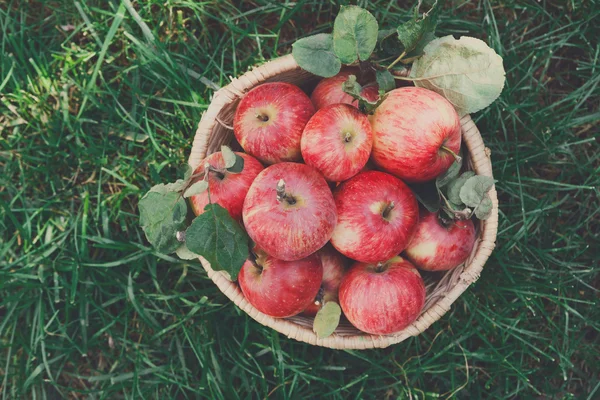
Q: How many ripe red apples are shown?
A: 11